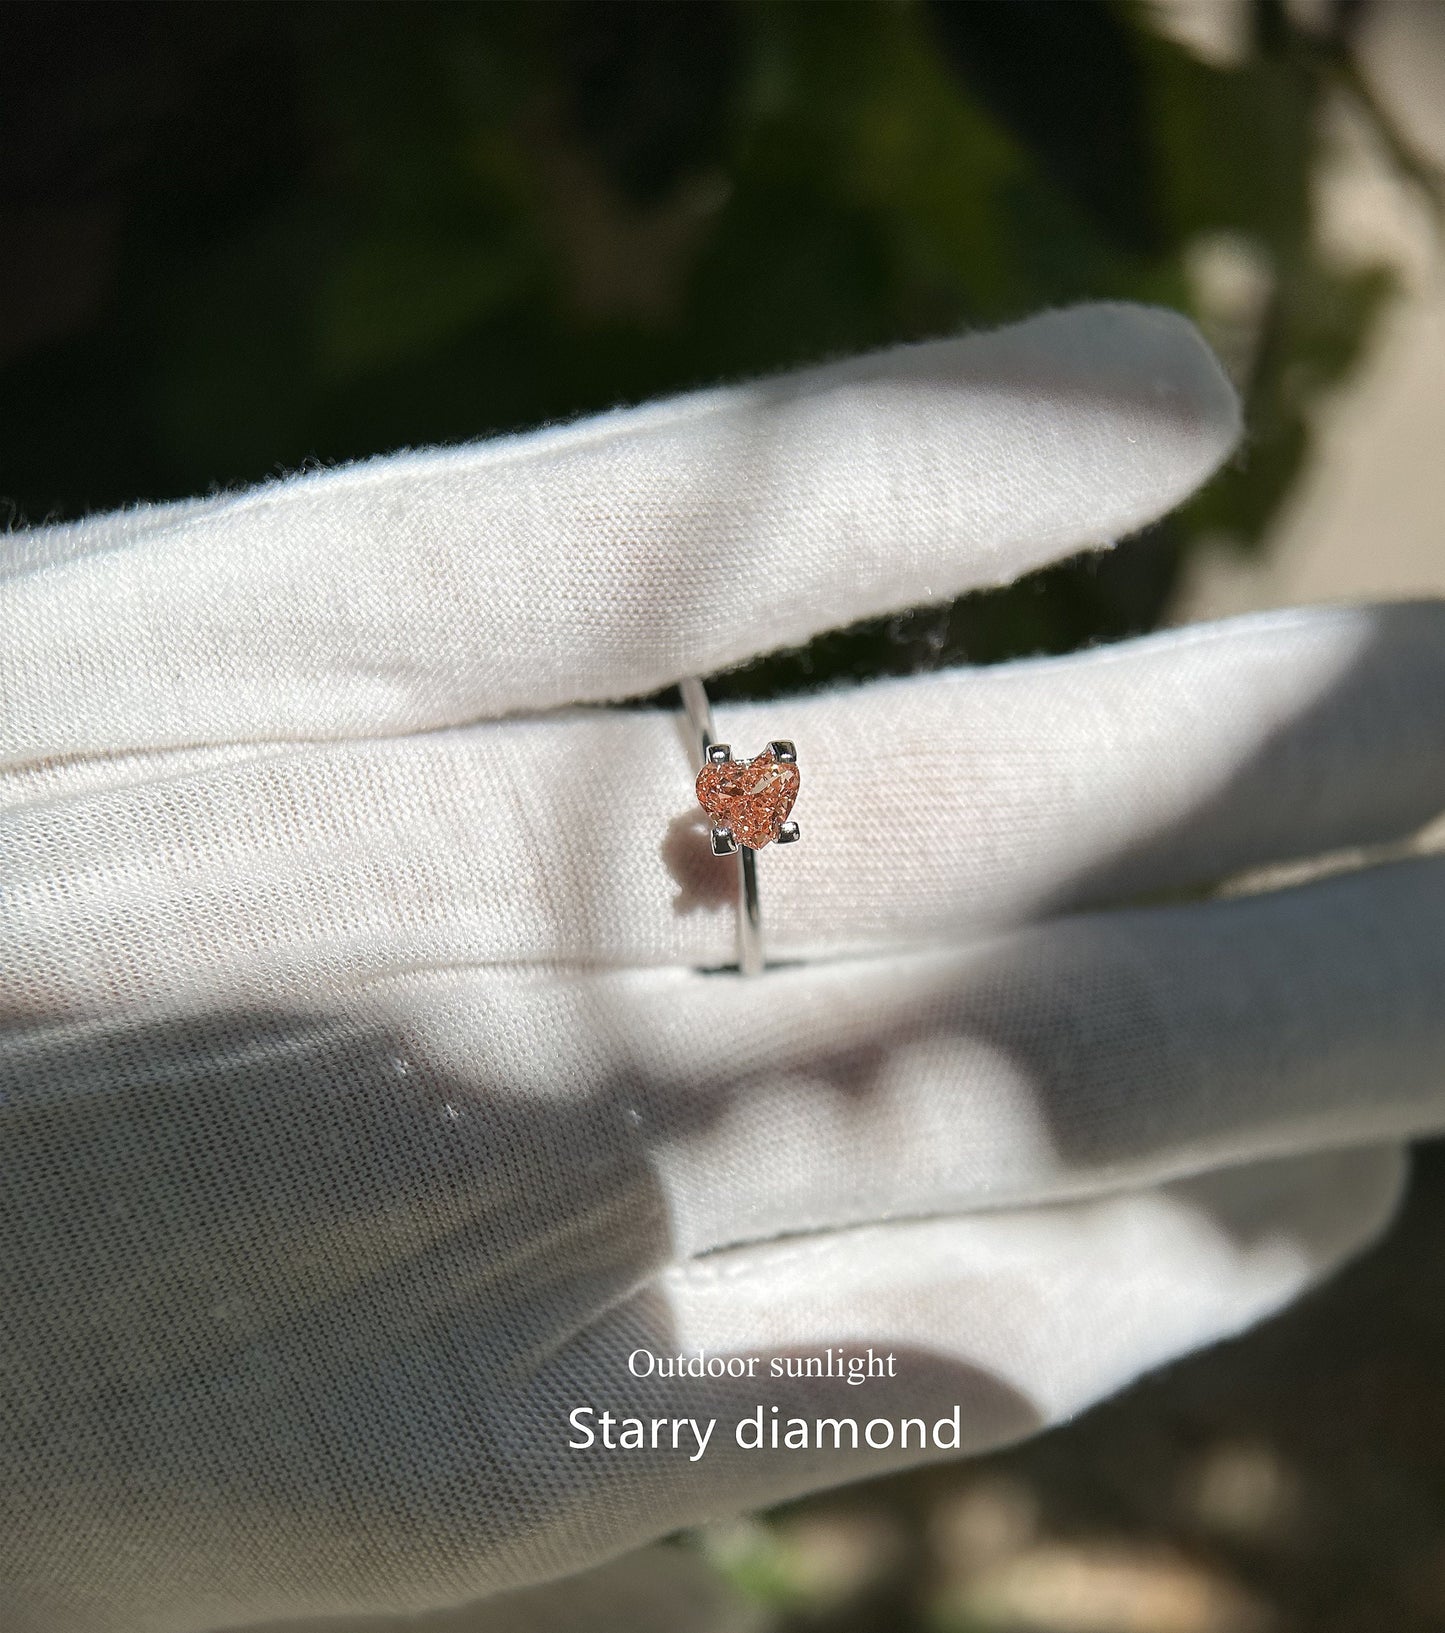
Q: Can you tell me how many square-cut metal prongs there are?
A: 4